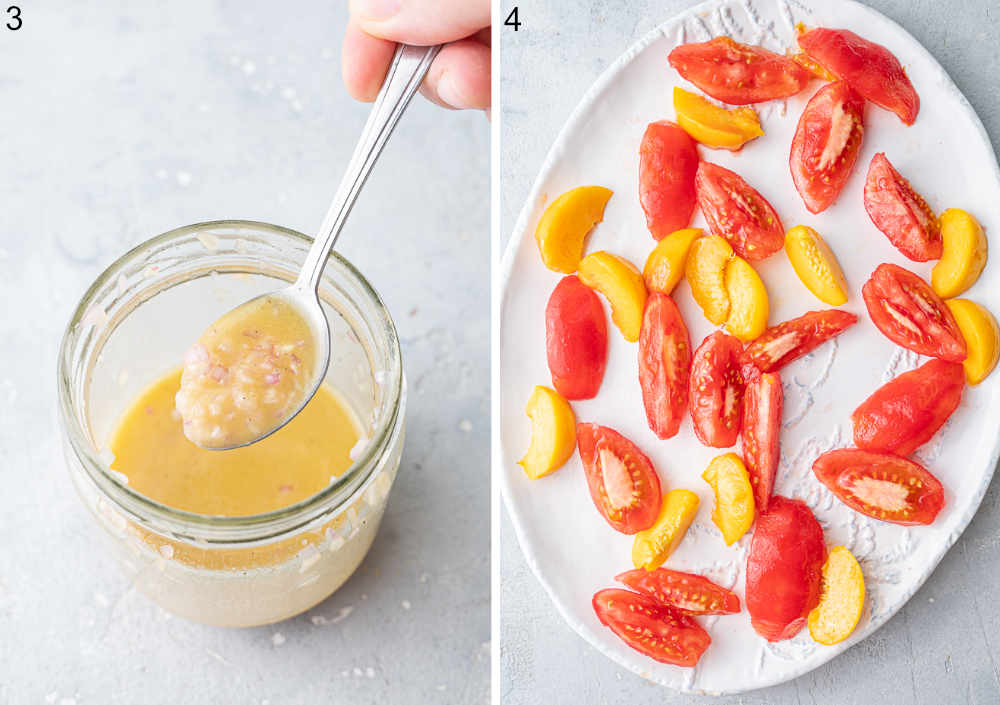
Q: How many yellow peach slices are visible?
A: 13